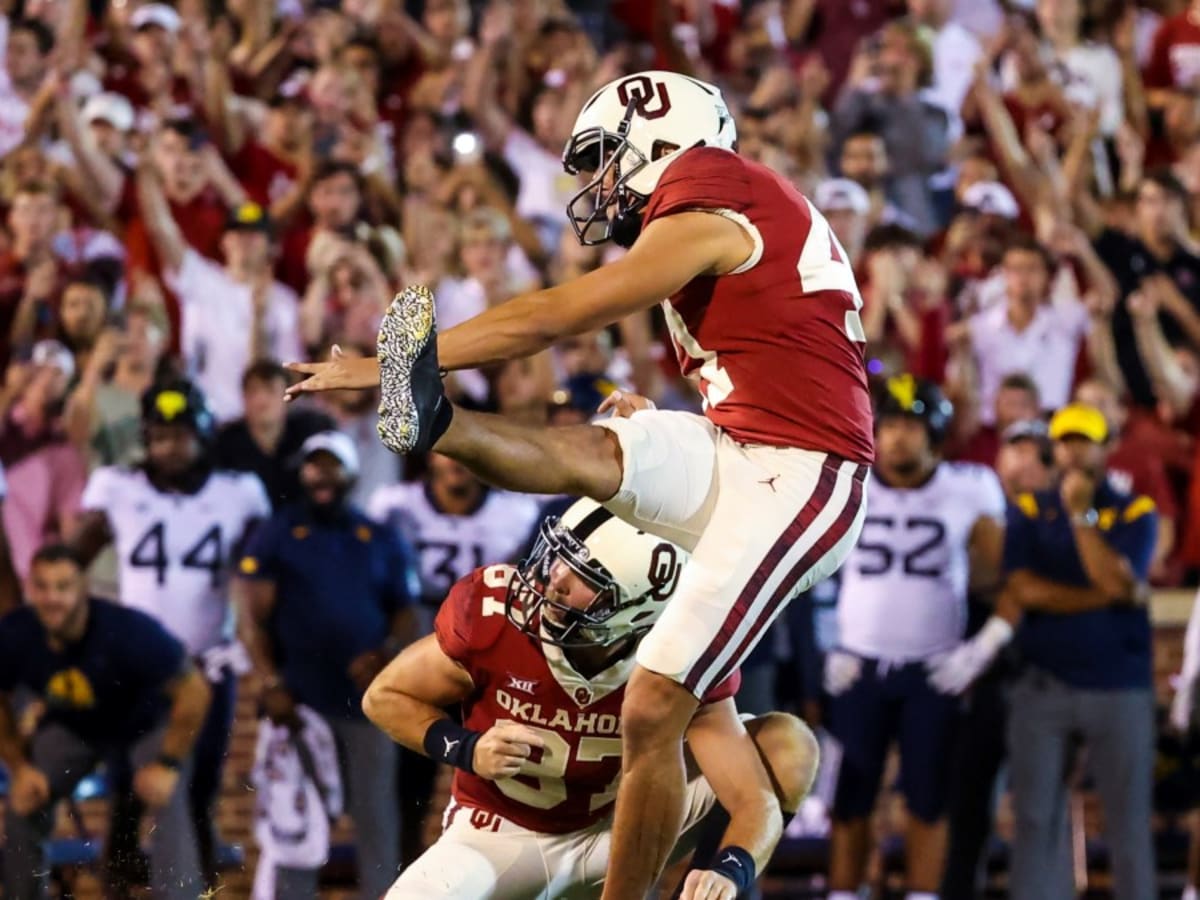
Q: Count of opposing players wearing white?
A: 3